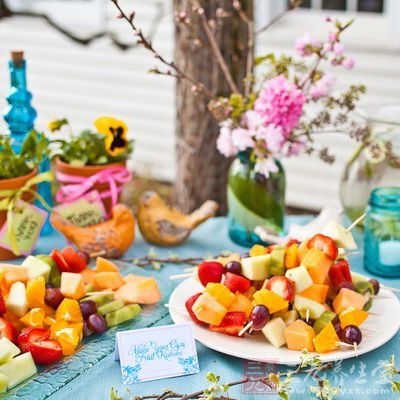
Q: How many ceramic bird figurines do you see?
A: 2